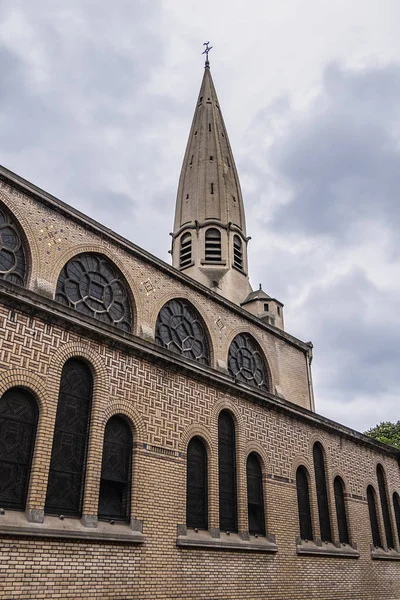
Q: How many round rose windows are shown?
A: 4